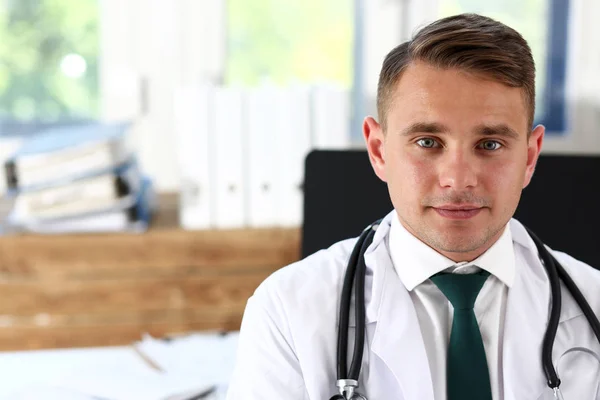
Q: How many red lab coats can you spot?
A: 0